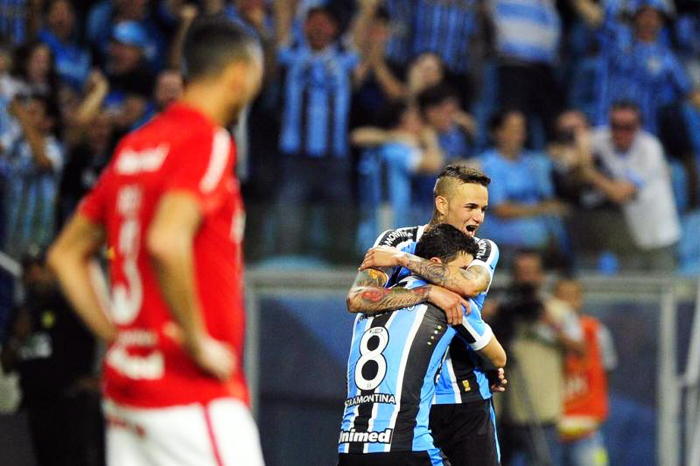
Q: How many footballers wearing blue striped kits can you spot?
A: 2